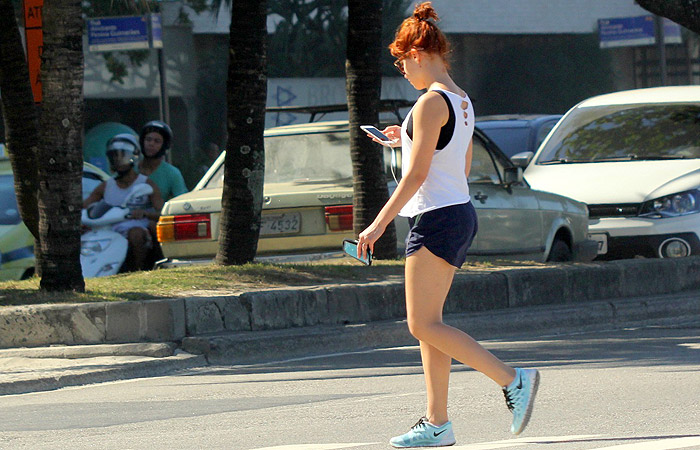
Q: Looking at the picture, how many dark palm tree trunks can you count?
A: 4